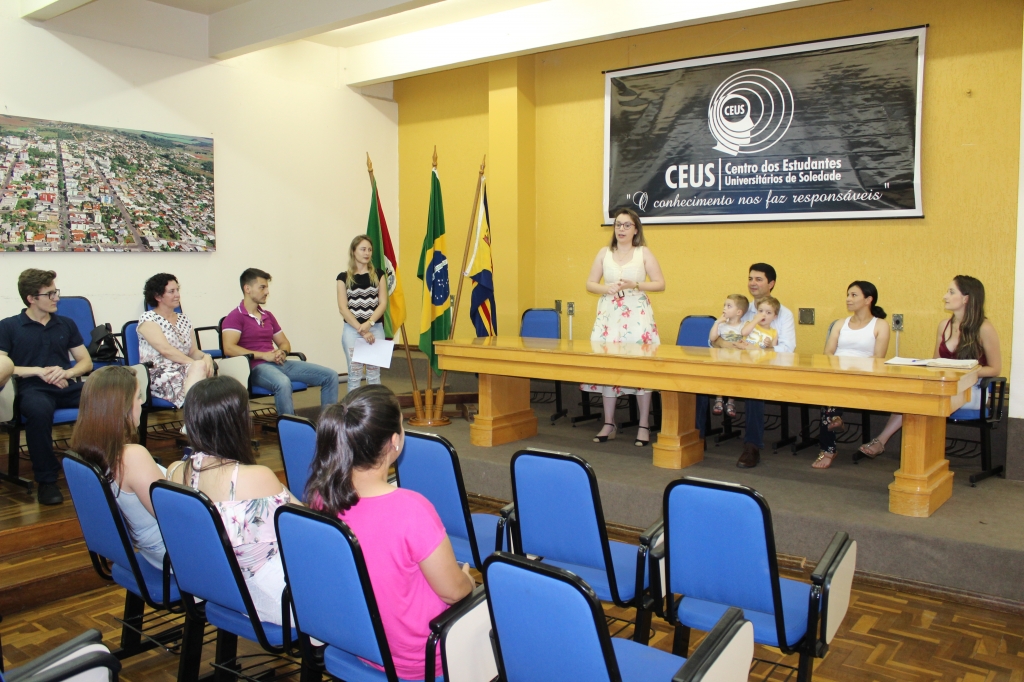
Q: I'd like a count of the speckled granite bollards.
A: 0